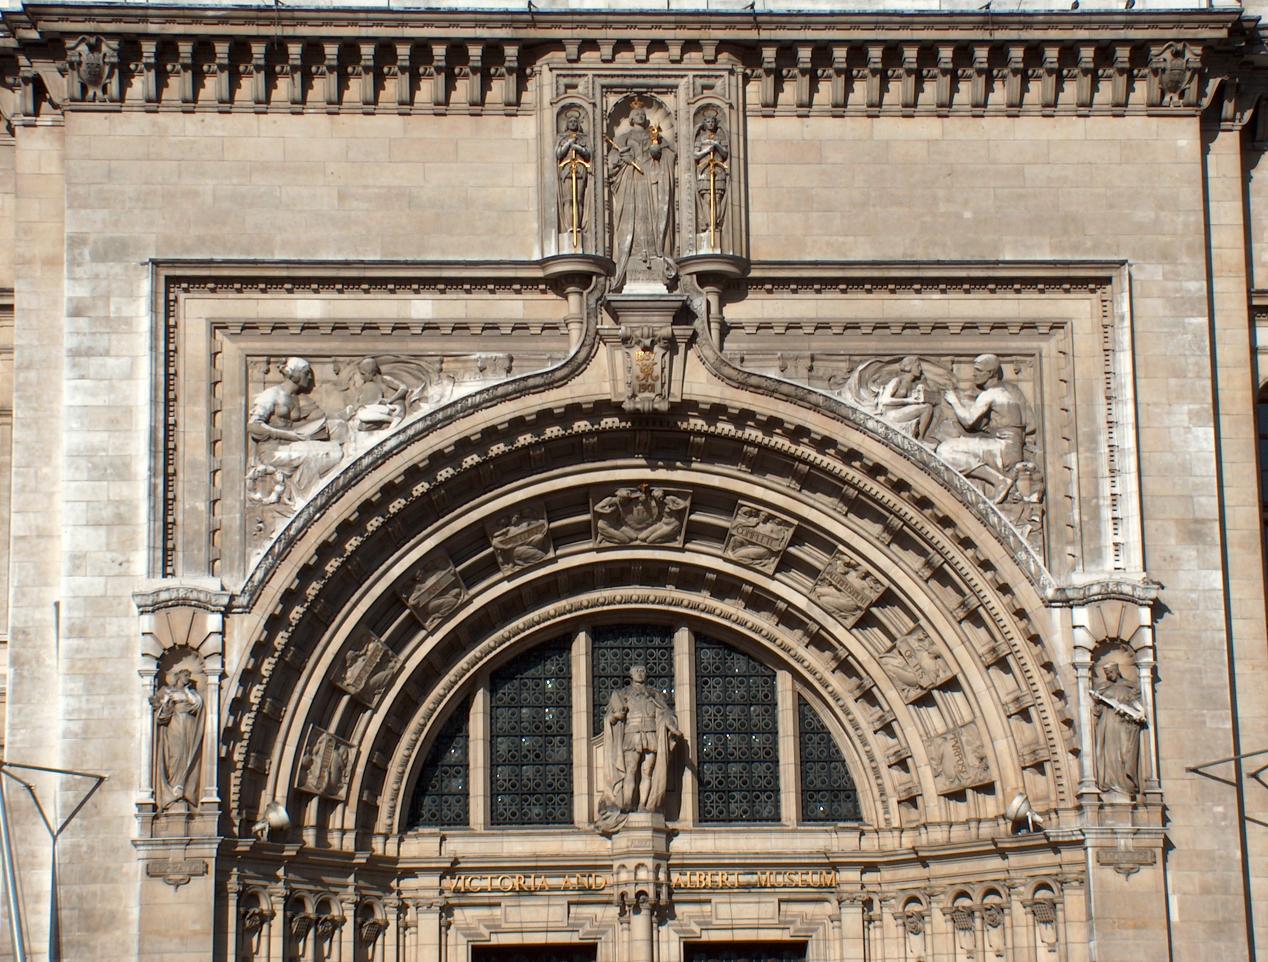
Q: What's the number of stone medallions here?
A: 9